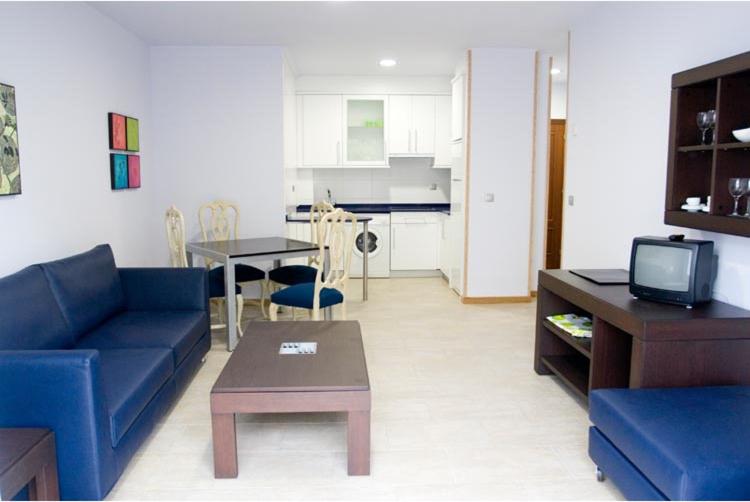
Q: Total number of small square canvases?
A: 4